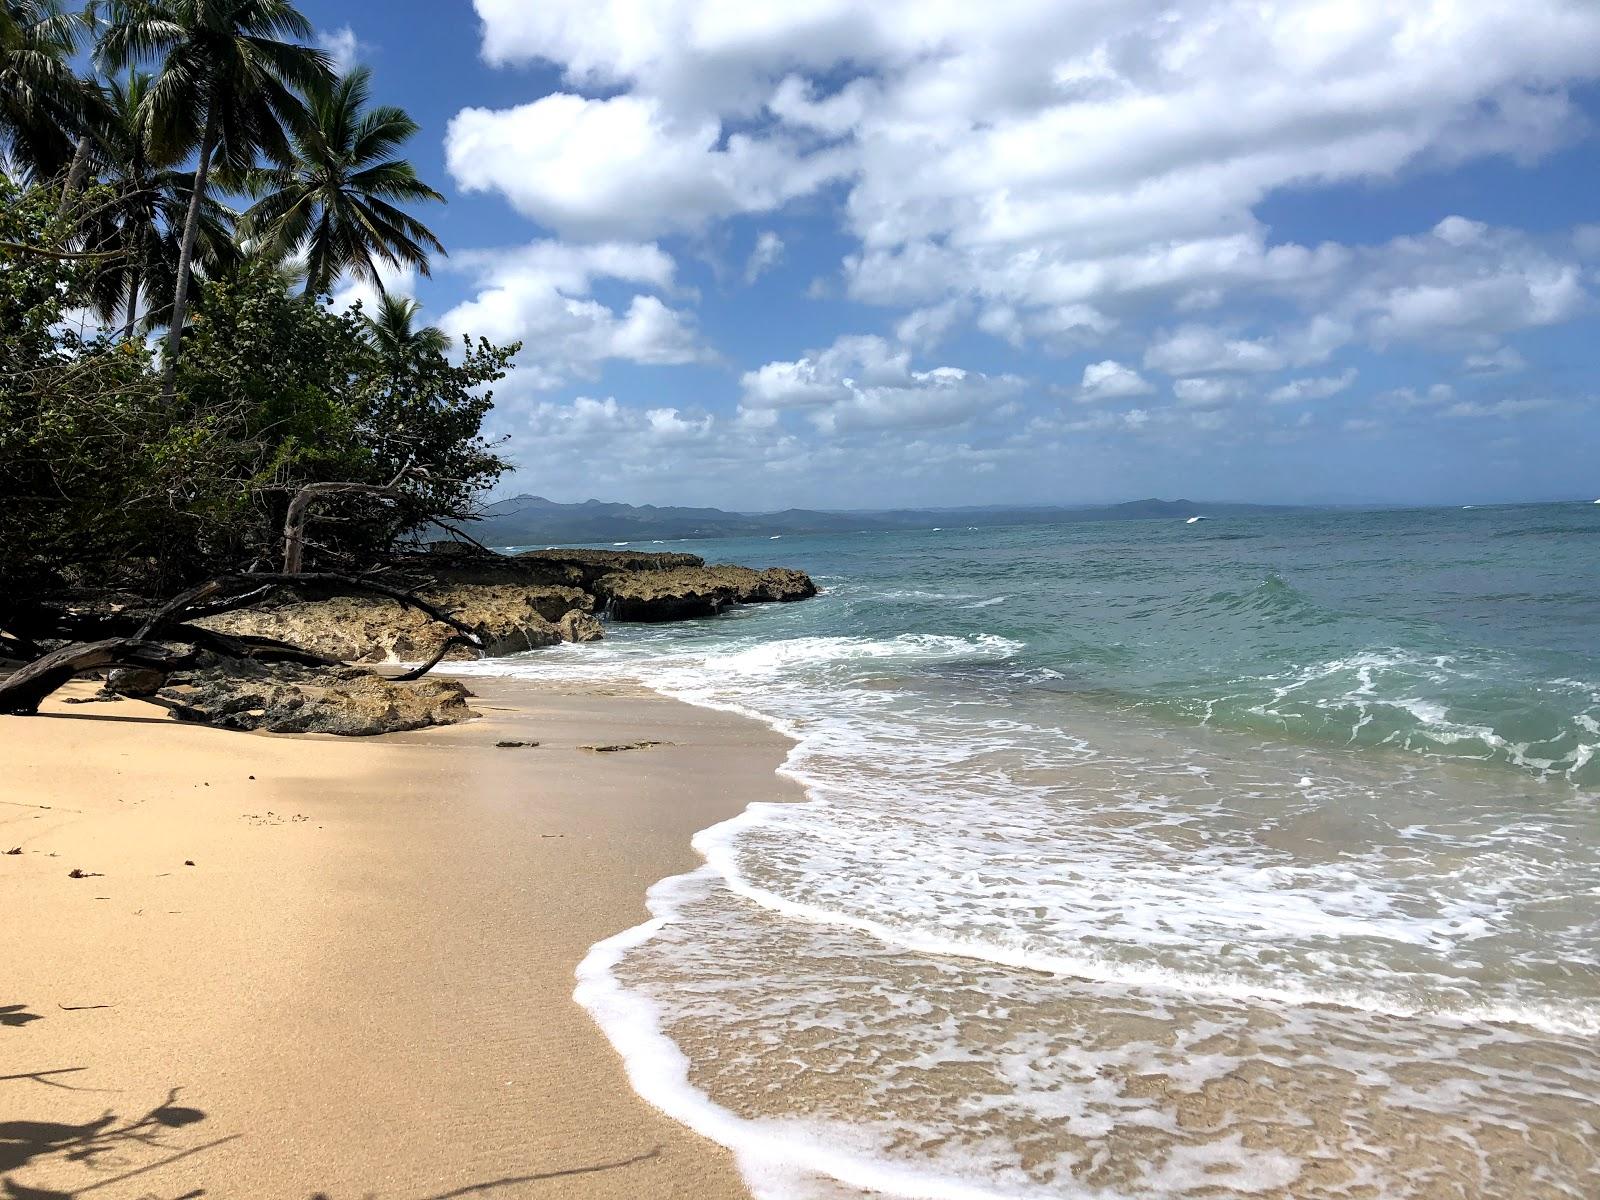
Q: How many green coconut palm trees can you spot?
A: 5